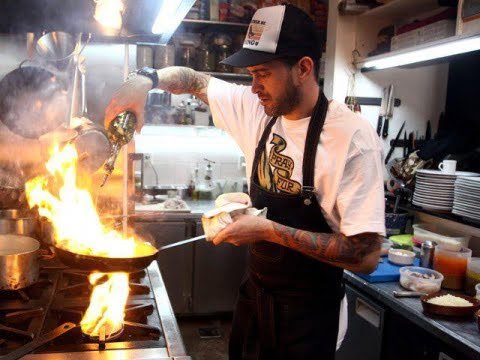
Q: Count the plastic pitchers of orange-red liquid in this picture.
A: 1